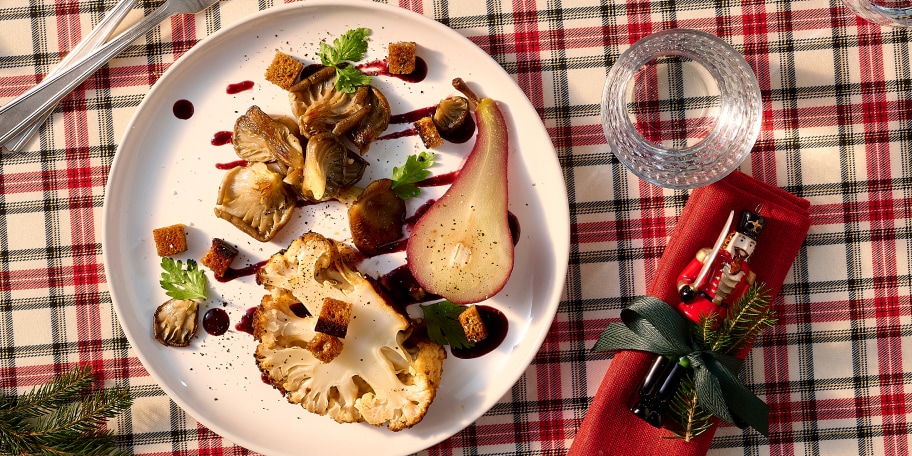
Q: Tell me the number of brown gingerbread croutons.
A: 8